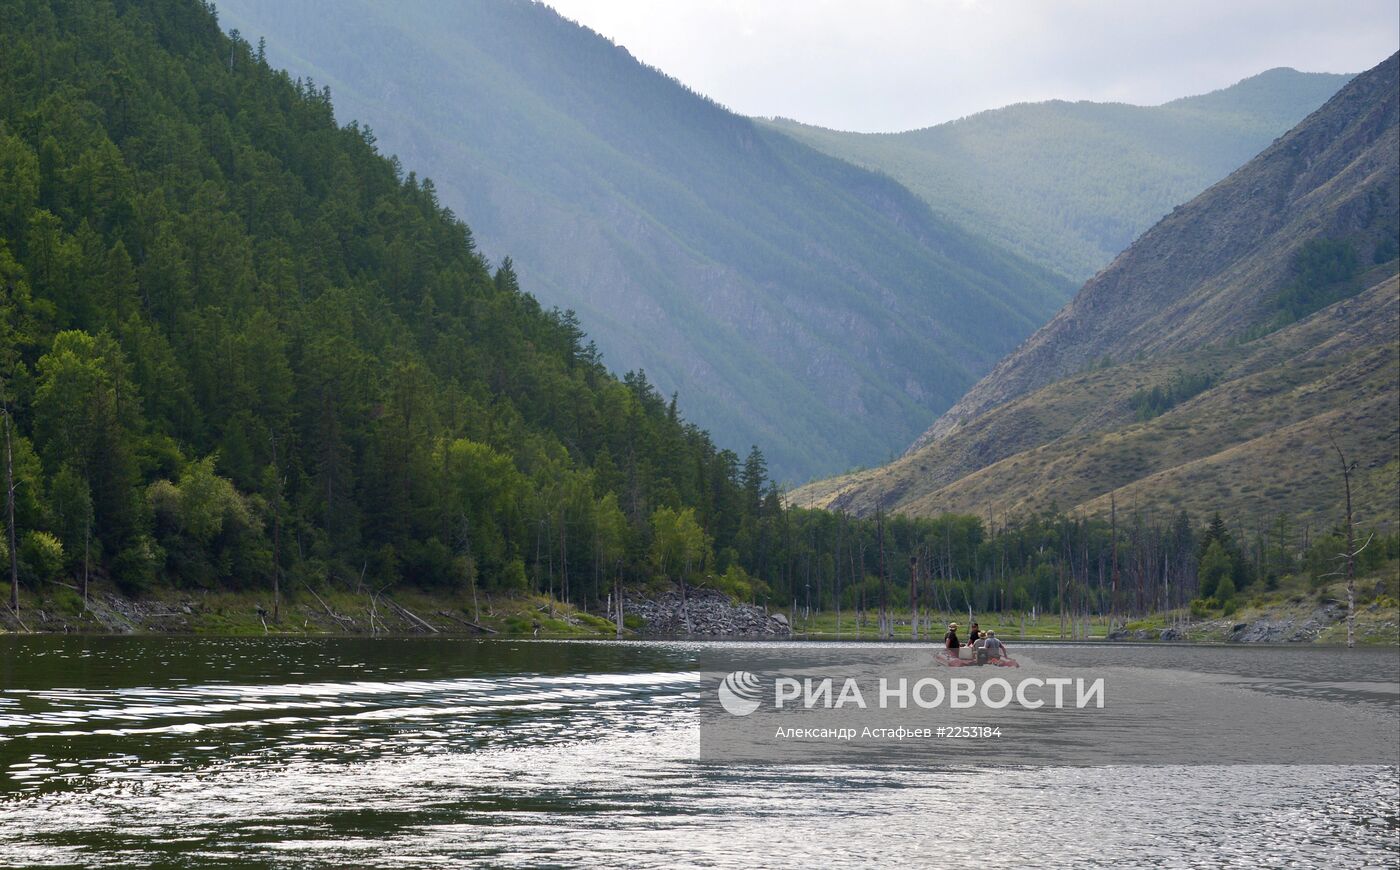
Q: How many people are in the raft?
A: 4